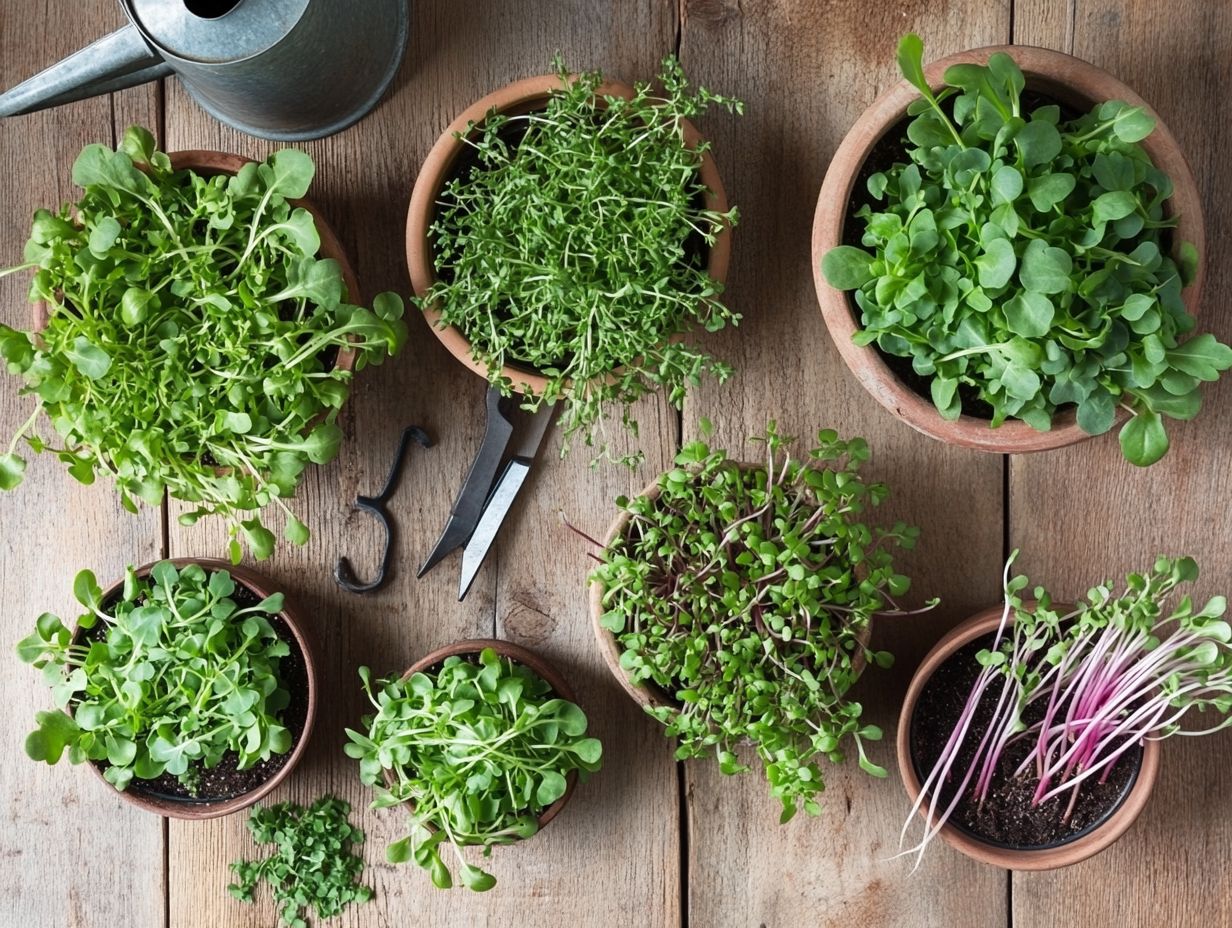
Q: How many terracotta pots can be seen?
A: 7